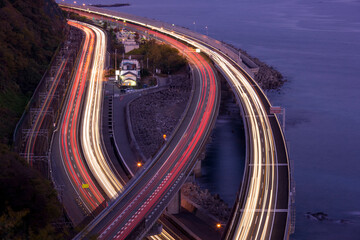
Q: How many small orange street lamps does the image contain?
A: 3